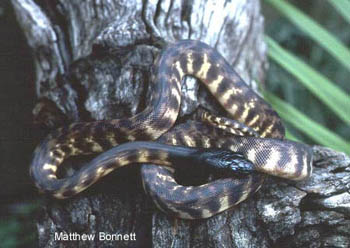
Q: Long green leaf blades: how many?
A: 4